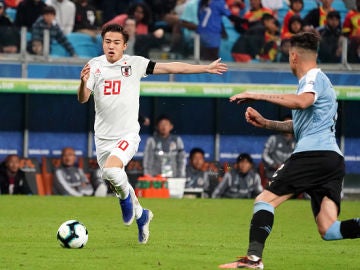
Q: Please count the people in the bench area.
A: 6